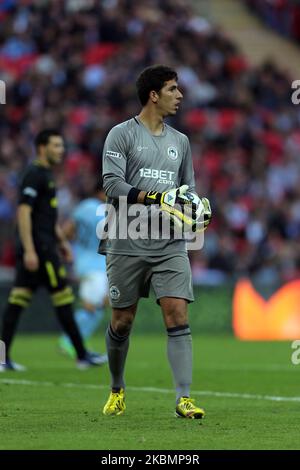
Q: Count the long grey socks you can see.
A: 2